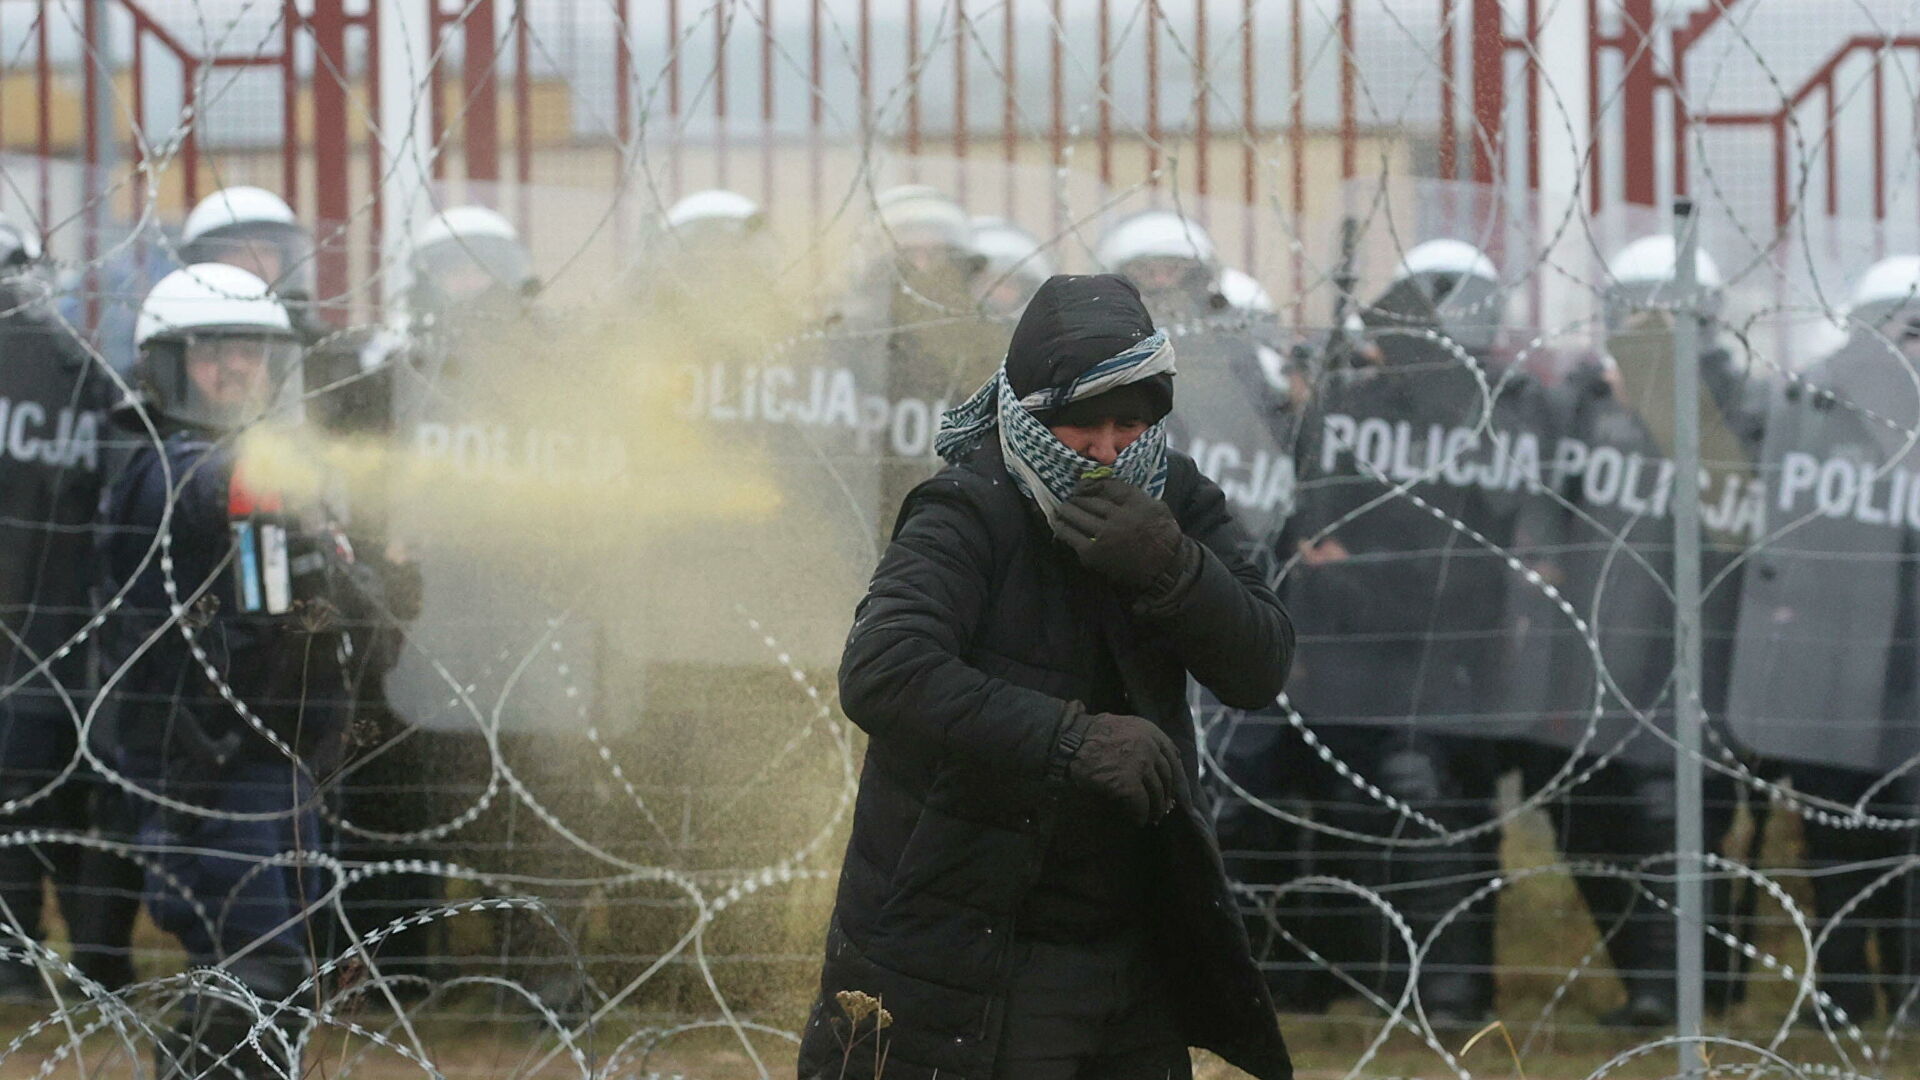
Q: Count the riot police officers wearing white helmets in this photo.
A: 12